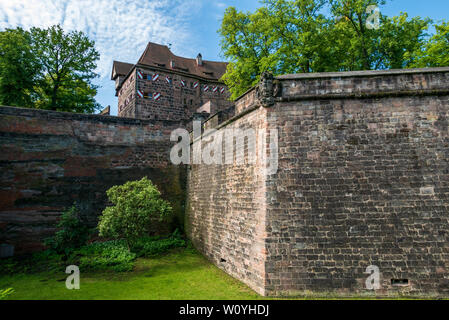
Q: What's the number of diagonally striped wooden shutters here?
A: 10